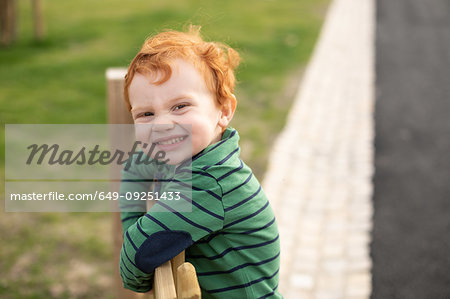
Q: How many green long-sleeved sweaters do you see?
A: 1